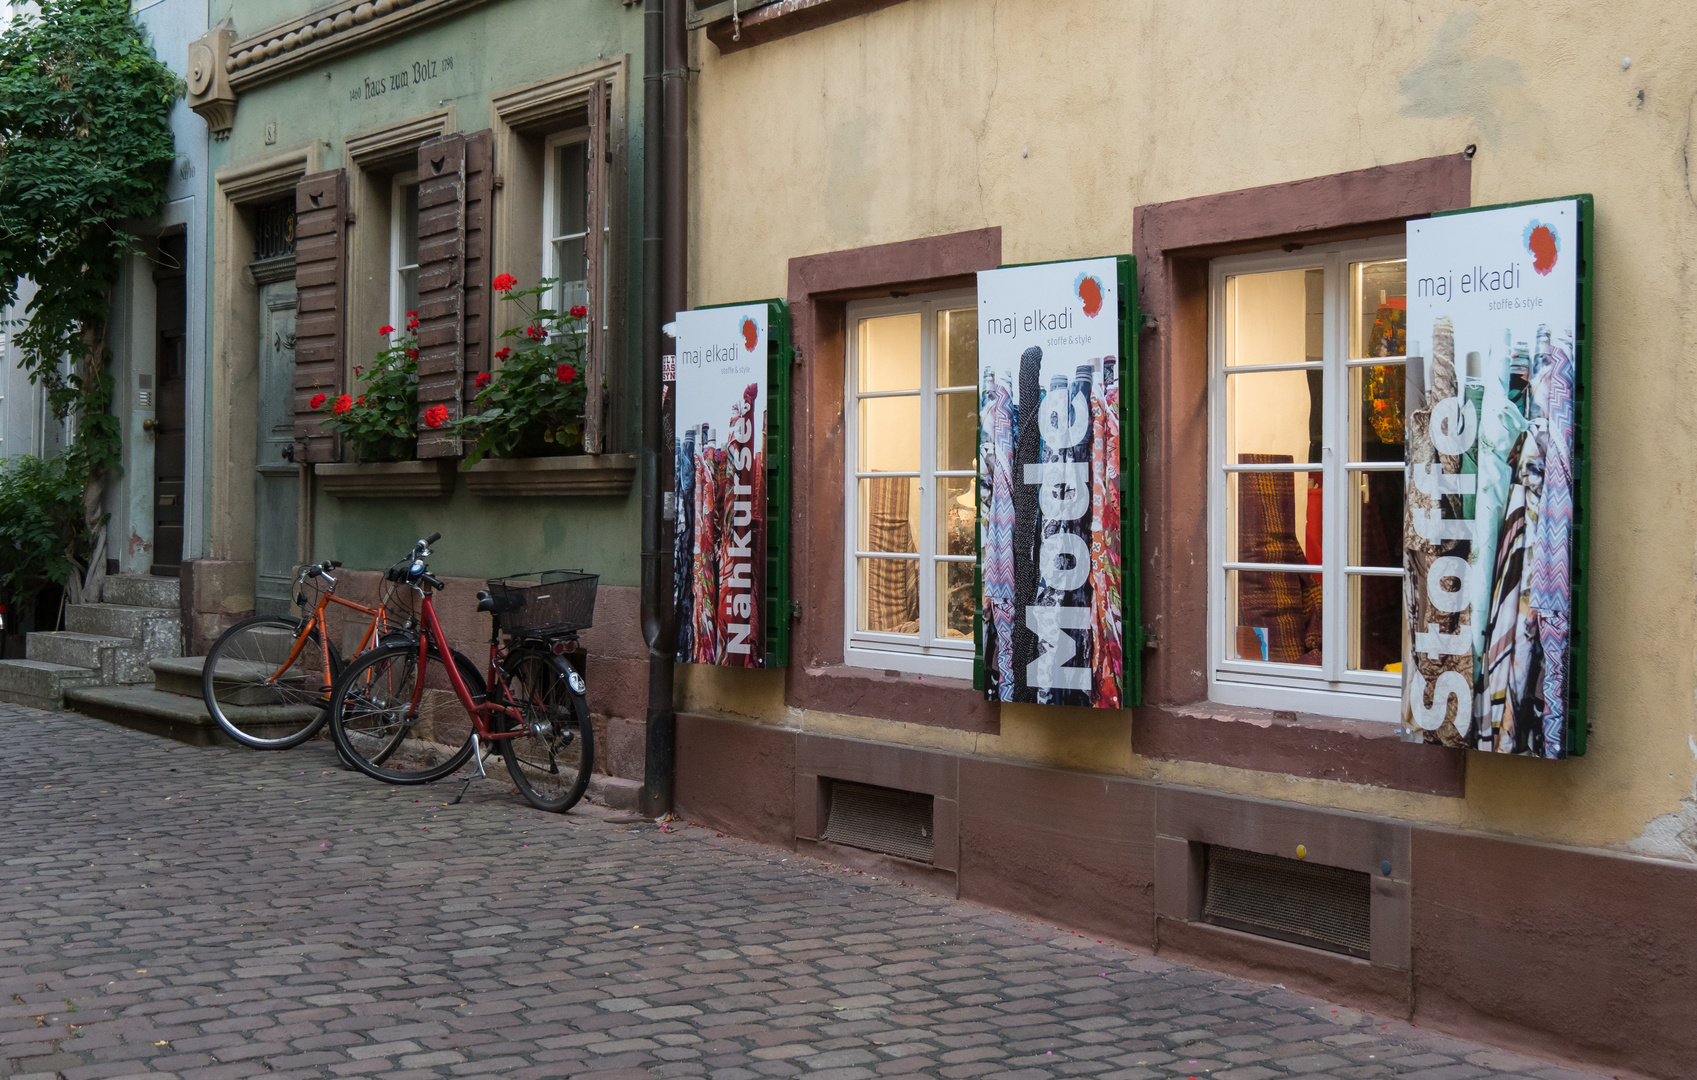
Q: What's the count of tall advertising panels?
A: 3